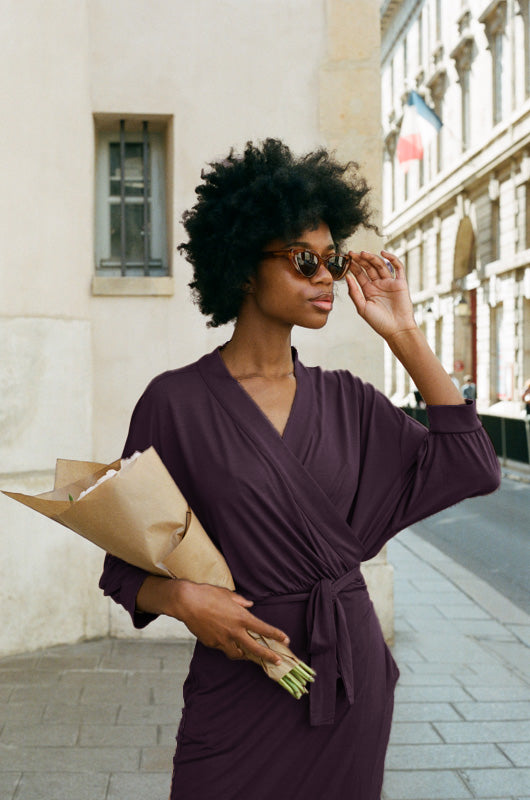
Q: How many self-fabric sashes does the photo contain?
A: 1